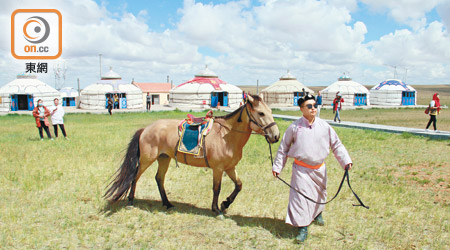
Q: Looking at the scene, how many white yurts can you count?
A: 7